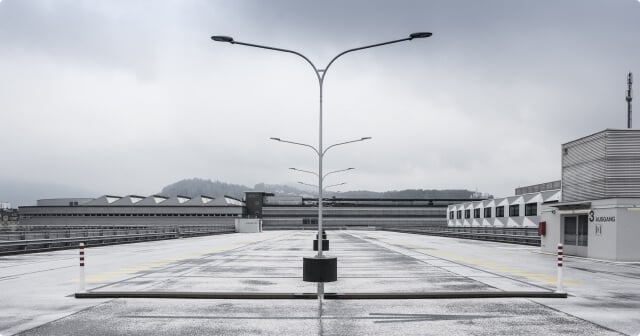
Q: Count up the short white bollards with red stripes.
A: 2